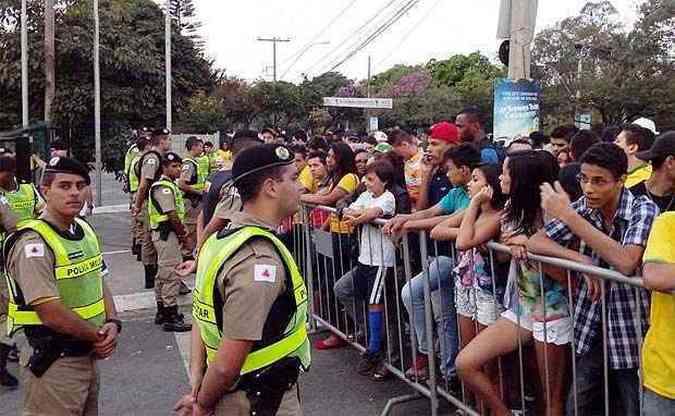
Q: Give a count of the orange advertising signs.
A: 0